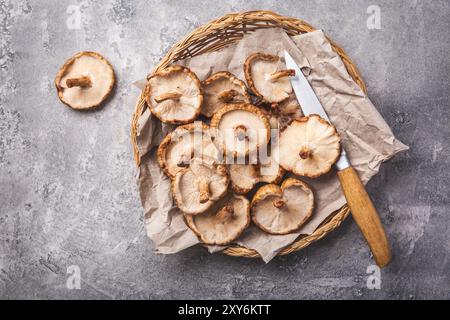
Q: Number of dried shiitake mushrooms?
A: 12